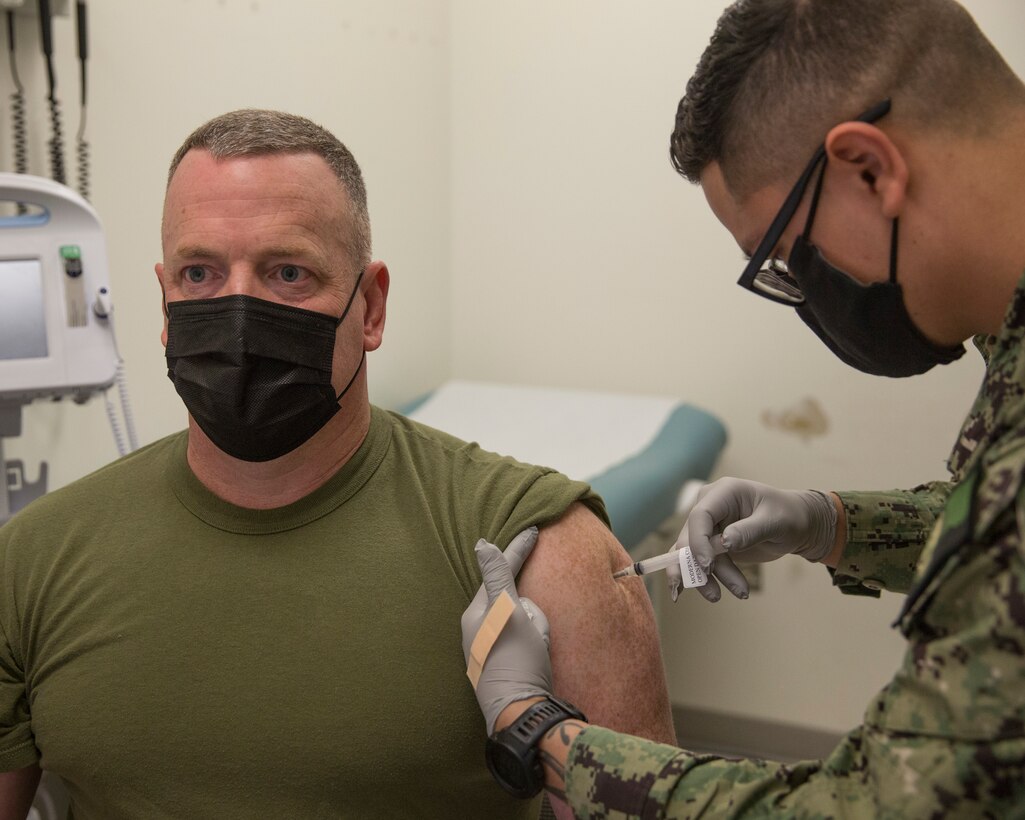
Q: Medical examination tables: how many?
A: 1